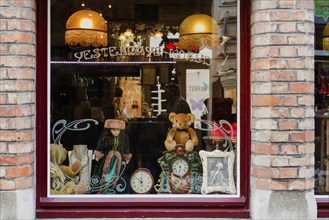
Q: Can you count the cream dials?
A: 2